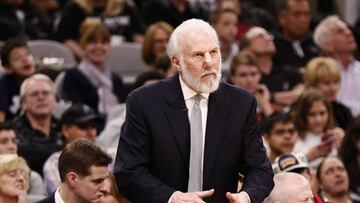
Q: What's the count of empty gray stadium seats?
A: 2